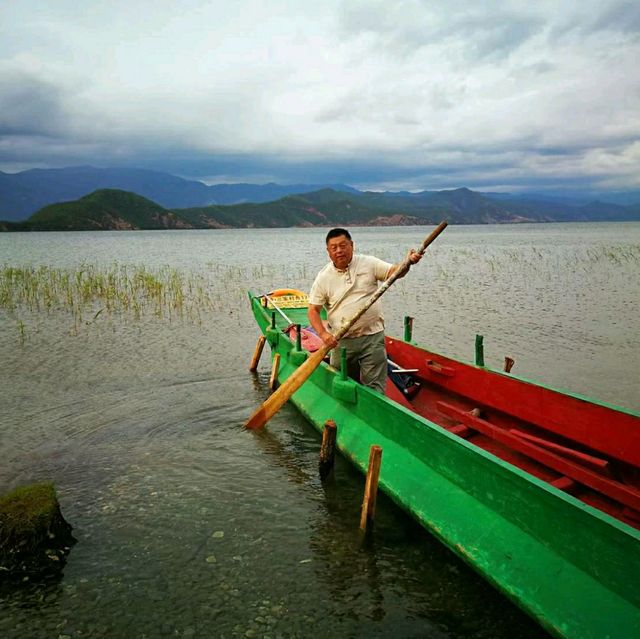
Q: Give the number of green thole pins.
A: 5